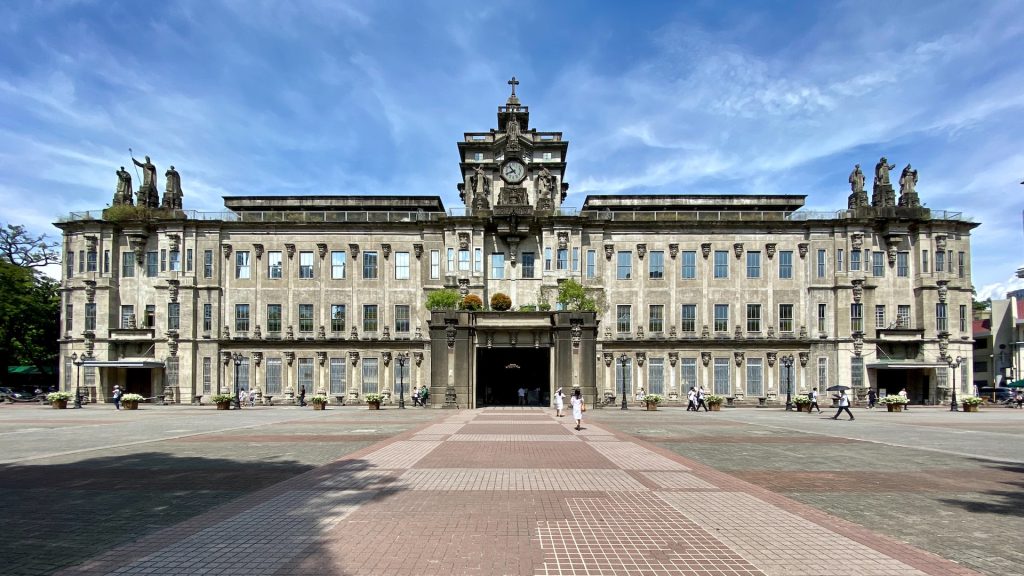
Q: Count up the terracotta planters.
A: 10